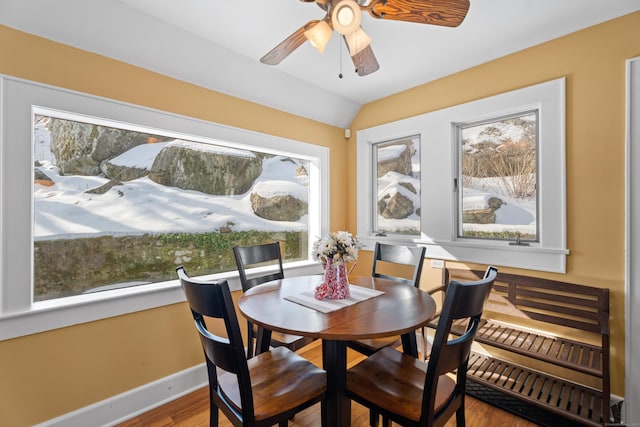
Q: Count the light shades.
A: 3